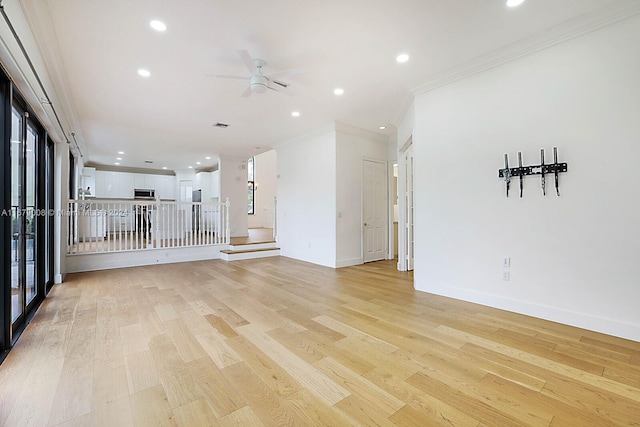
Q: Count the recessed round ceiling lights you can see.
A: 14